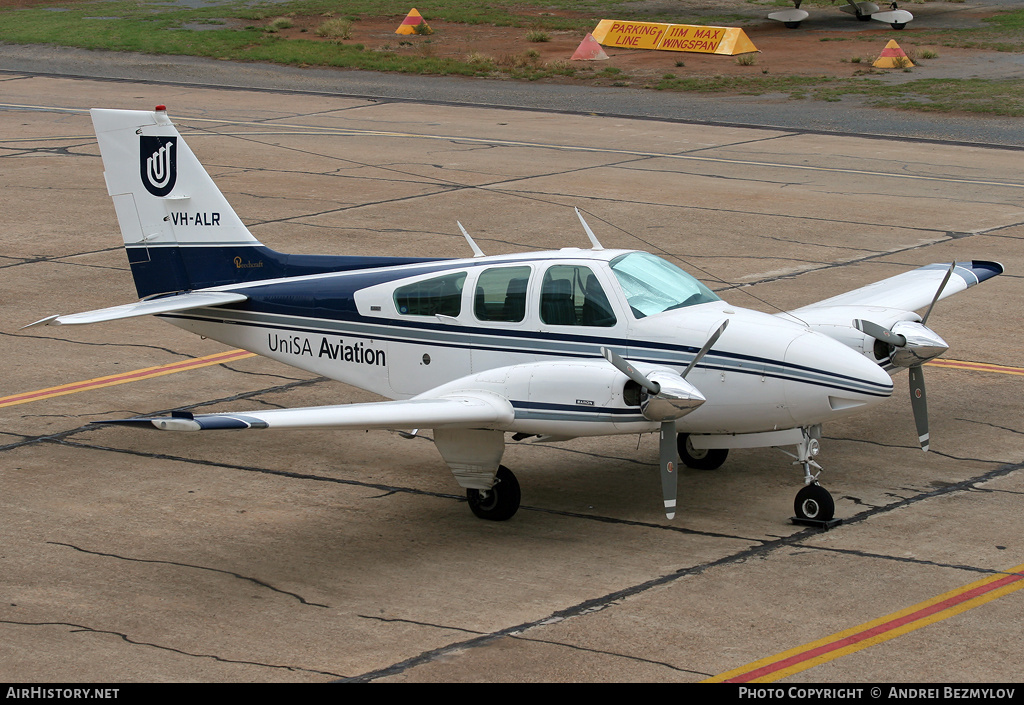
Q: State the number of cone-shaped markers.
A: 3